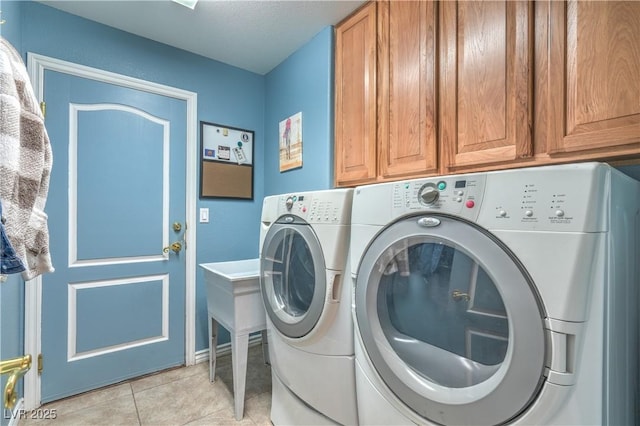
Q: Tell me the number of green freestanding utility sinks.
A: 0